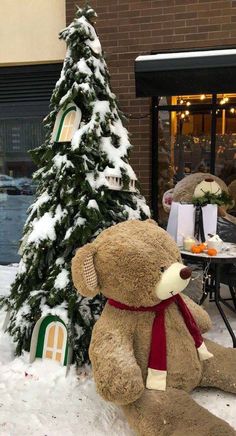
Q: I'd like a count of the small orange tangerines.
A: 3